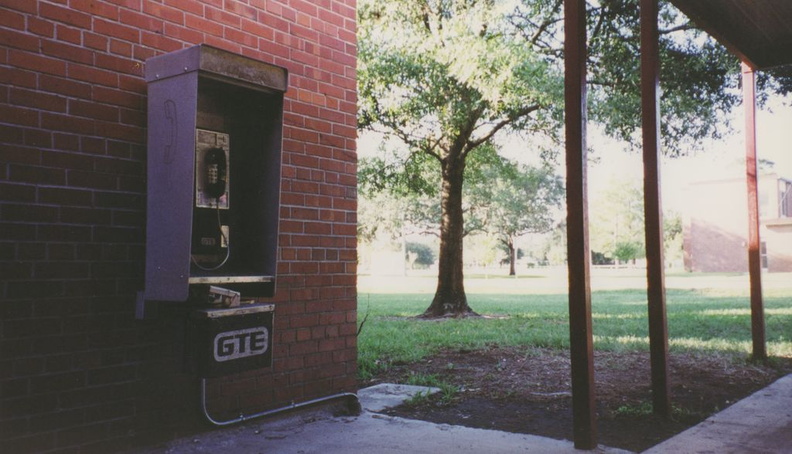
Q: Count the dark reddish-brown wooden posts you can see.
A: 3